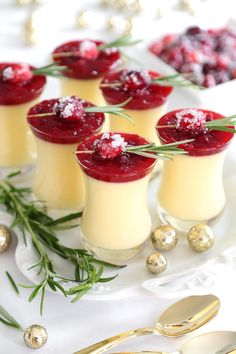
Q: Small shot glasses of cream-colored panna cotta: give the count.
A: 6